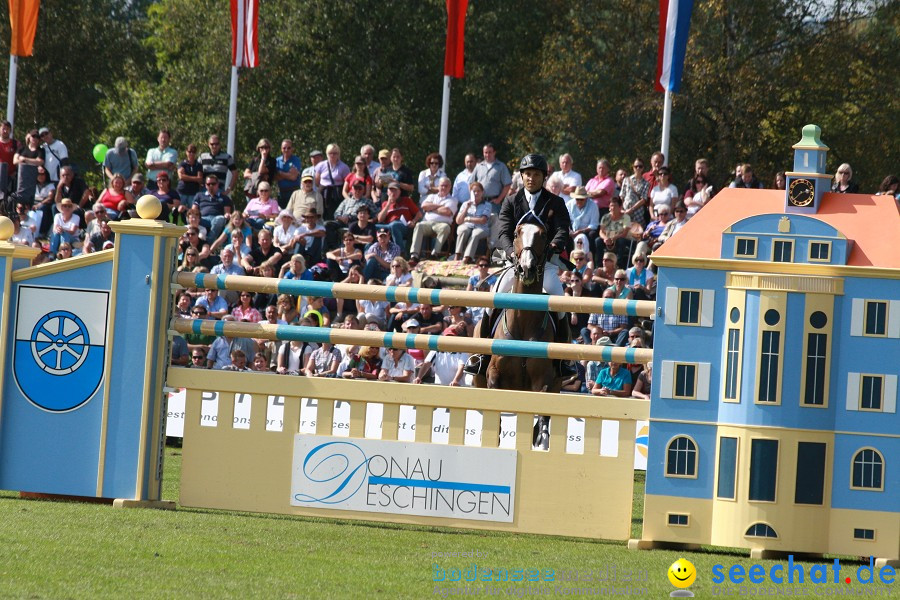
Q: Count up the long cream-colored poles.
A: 2